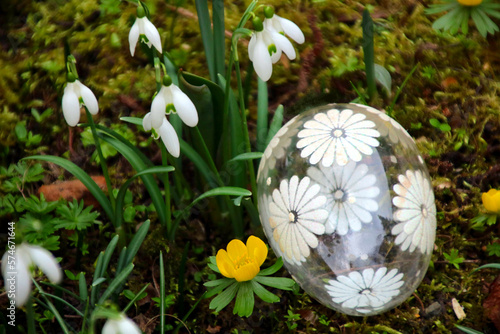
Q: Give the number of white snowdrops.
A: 8